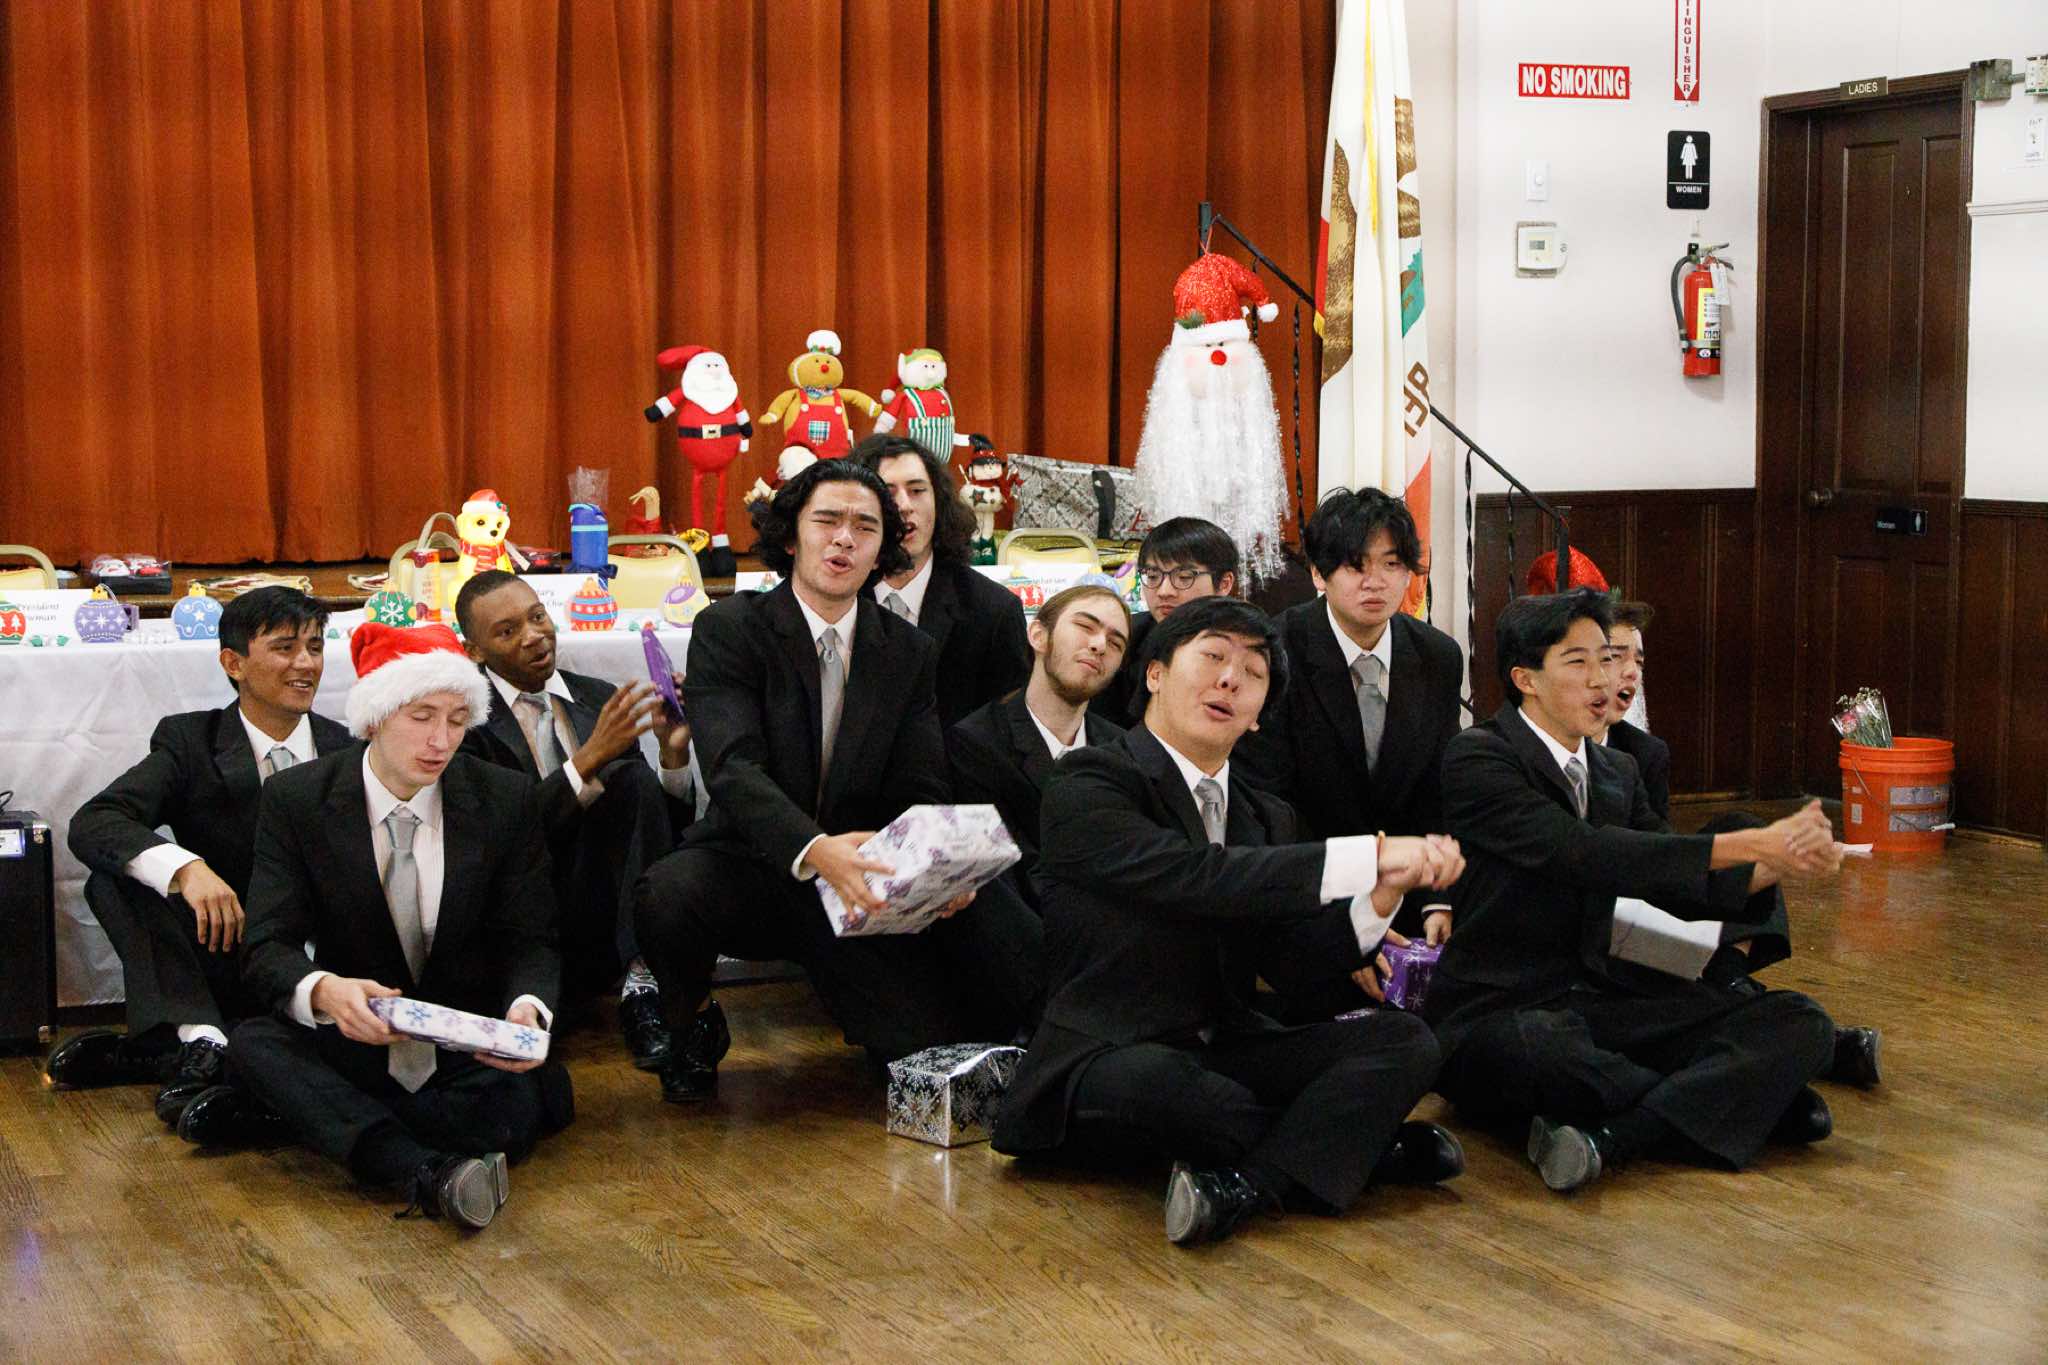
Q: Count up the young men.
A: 11